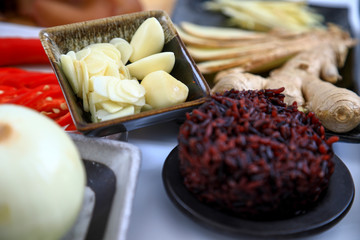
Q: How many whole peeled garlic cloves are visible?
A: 3